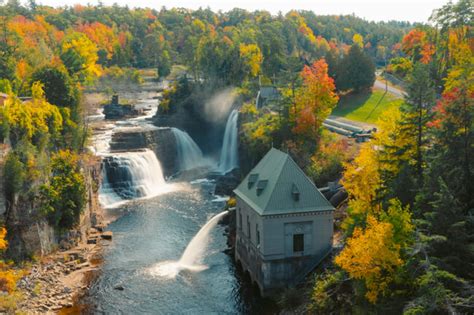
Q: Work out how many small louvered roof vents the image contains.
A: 3